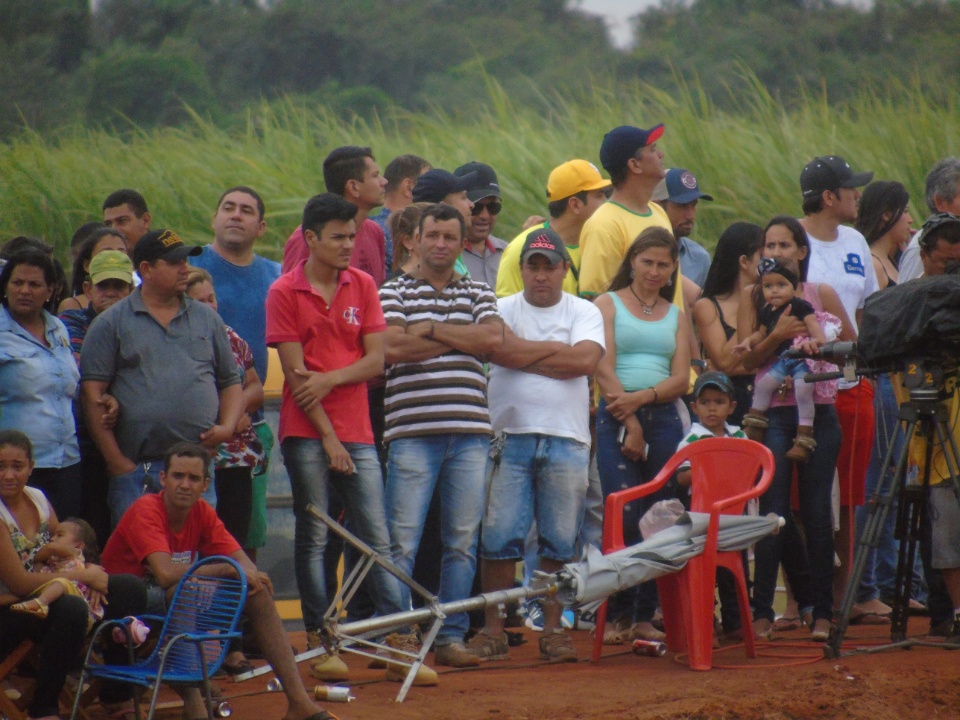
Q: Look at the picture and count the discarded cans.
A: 4